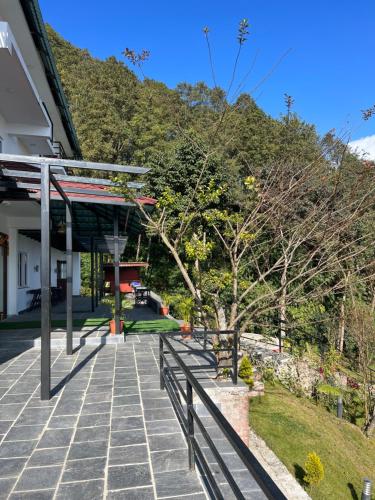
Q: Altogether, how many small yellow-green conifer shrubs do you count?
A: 2